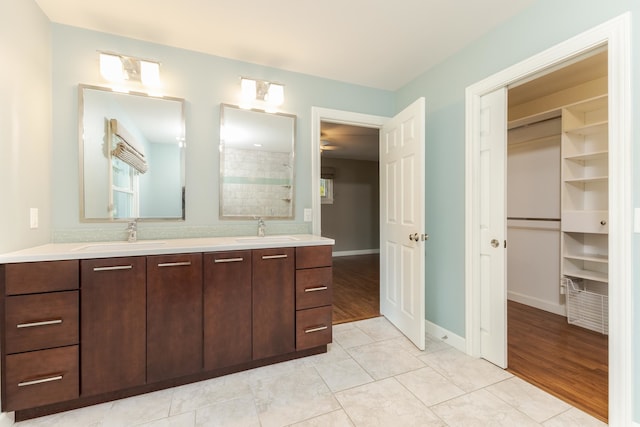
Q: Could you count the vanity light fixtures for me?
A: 2